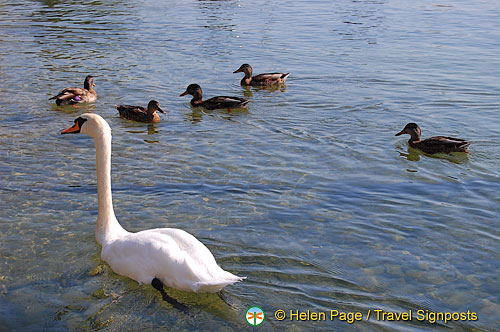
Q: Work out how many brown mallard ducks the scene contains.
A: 5